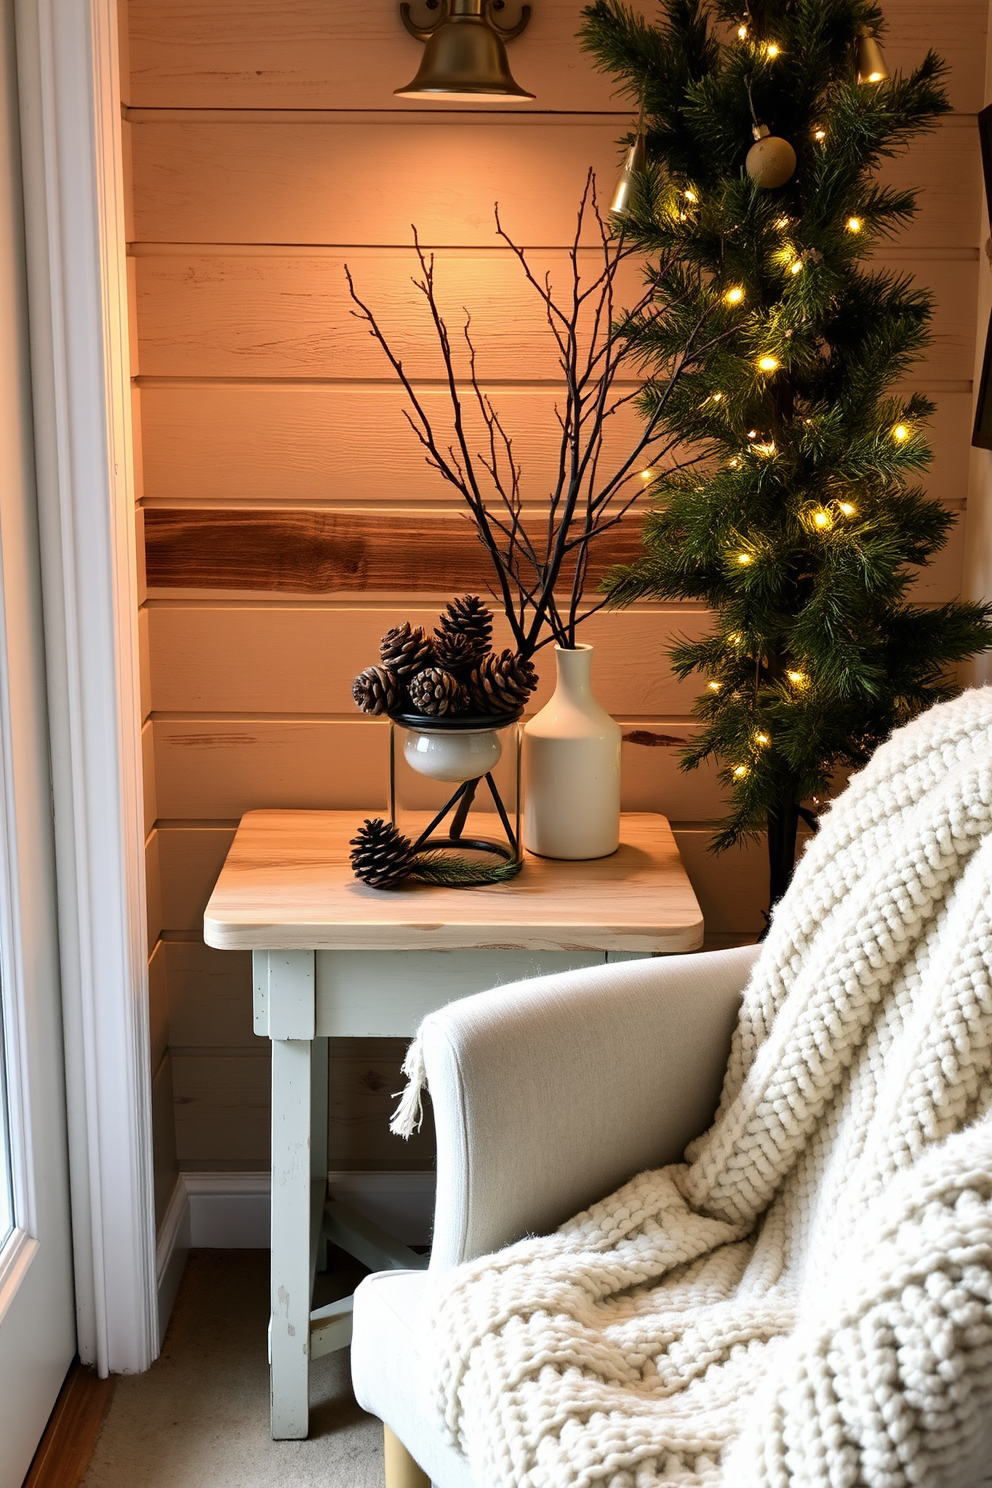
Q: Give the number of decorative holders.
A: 2